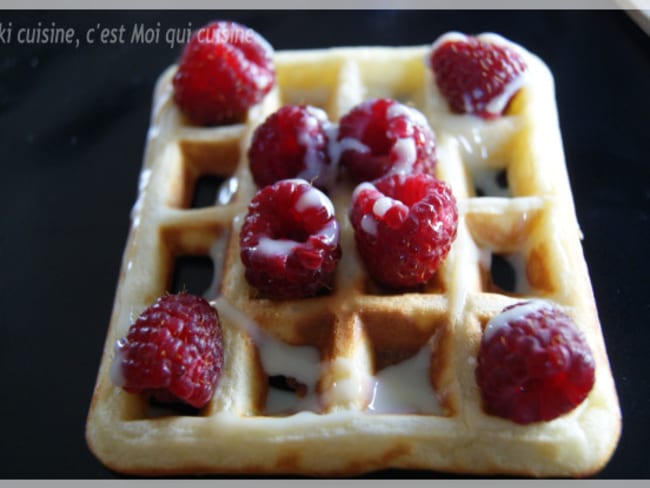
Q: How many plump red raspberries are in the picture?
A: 8